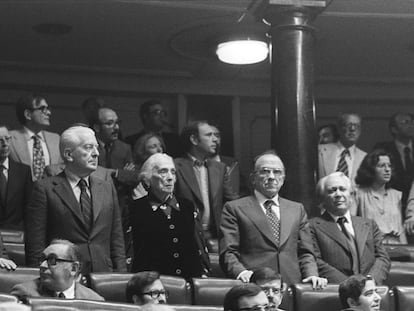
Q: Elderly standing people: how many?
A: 4